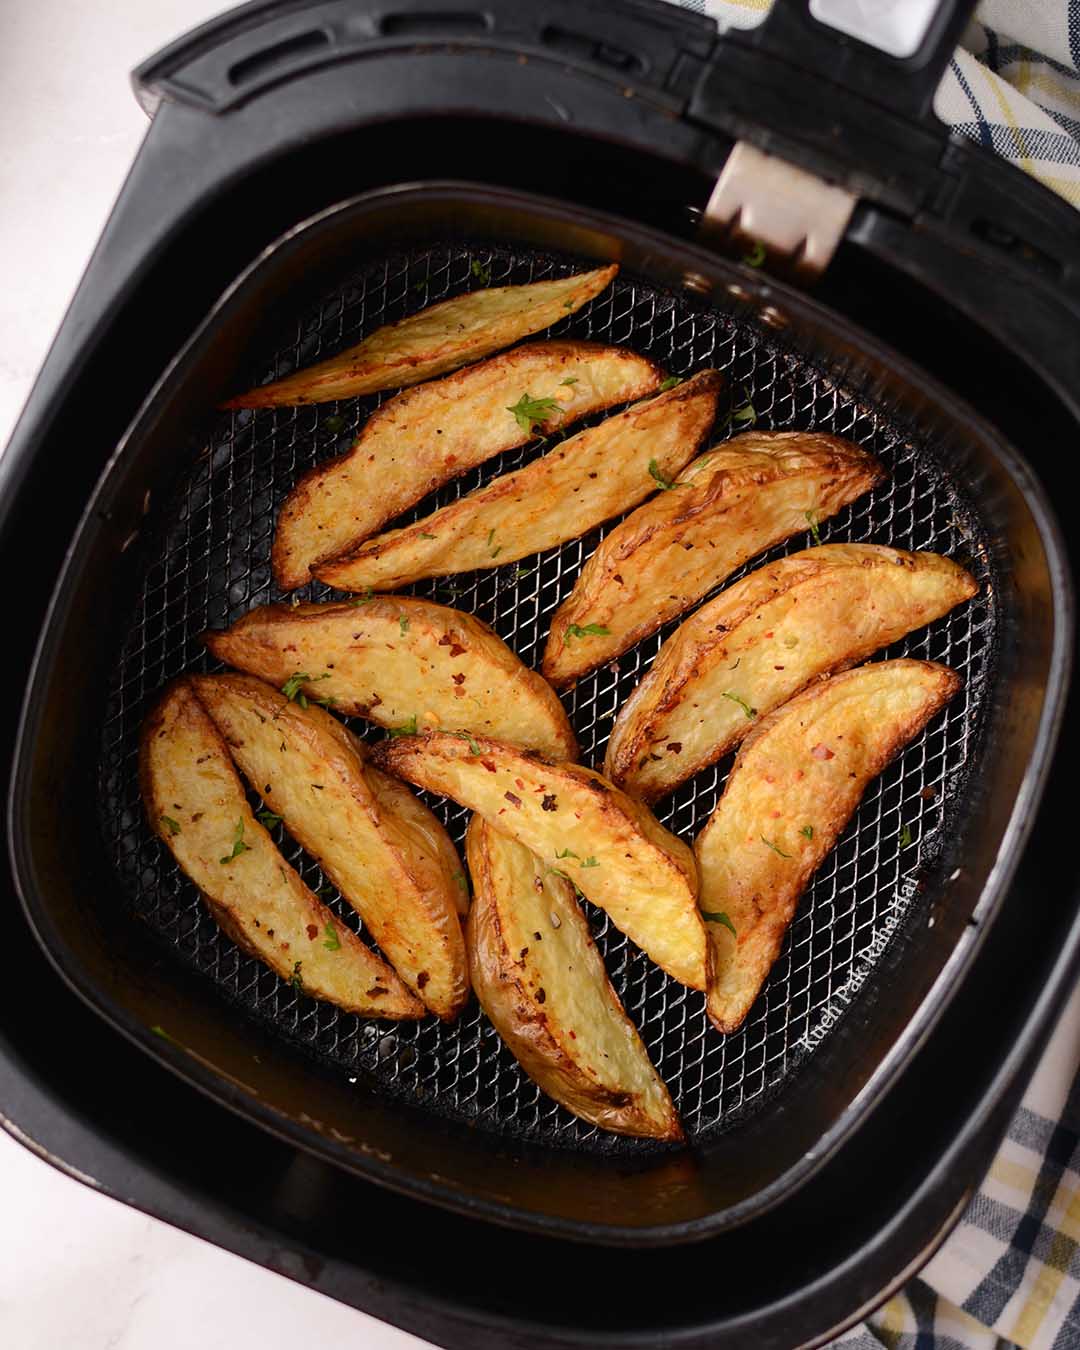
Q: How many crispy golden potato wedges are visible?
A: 11